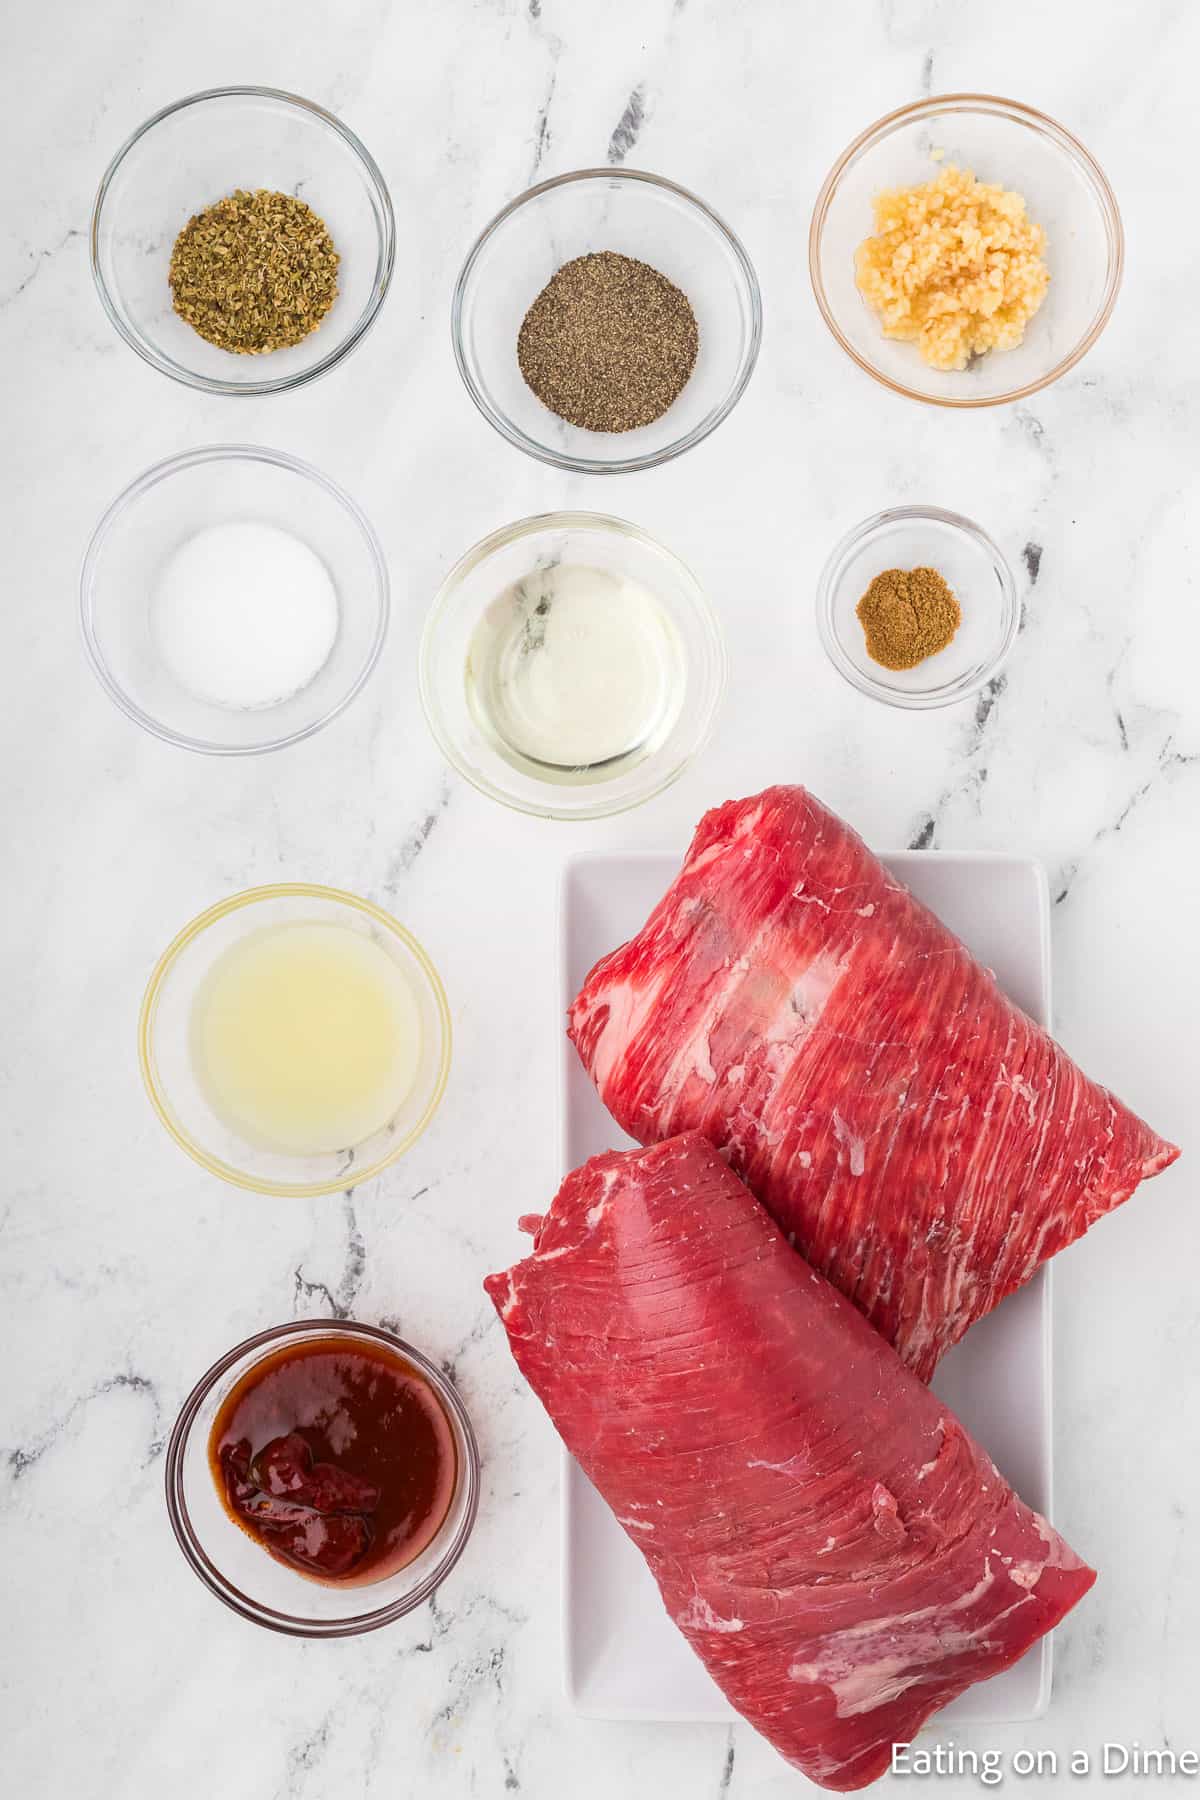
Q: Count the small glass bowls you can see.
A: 8